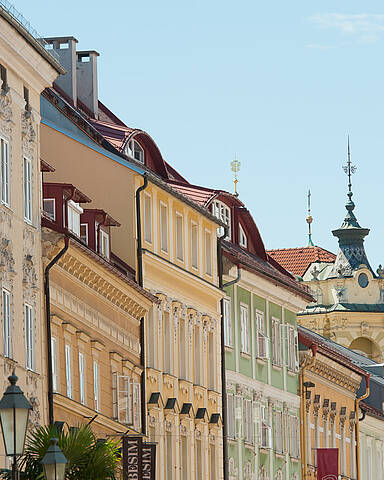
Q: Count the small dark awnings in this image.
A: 5